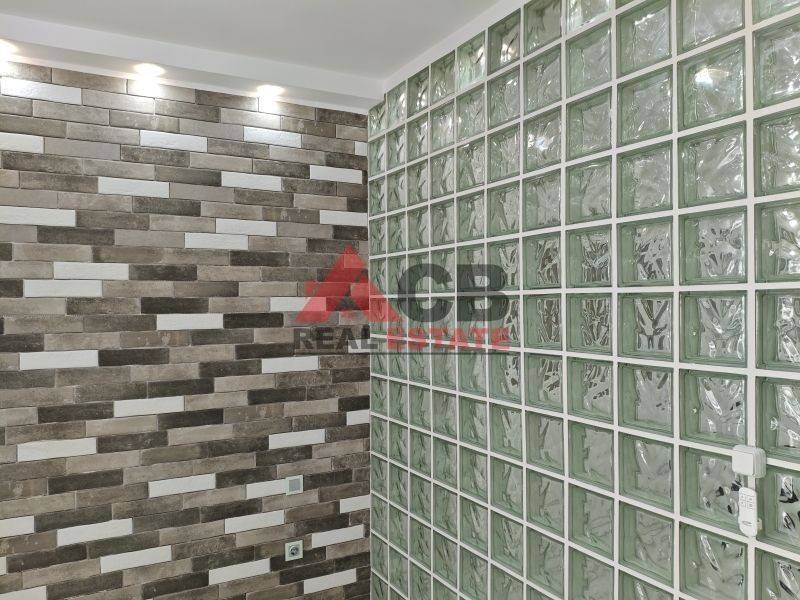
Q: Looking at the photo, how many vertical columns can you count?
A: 11